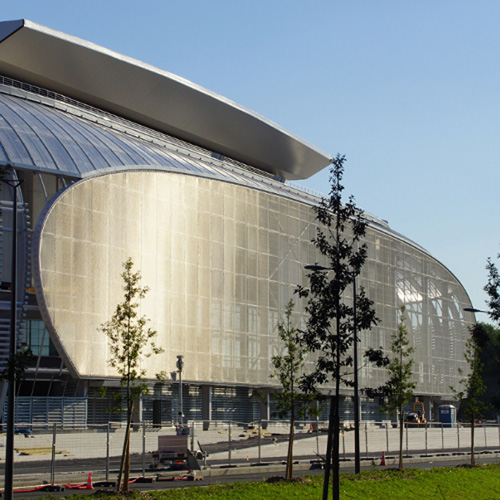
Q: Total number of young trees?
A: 5